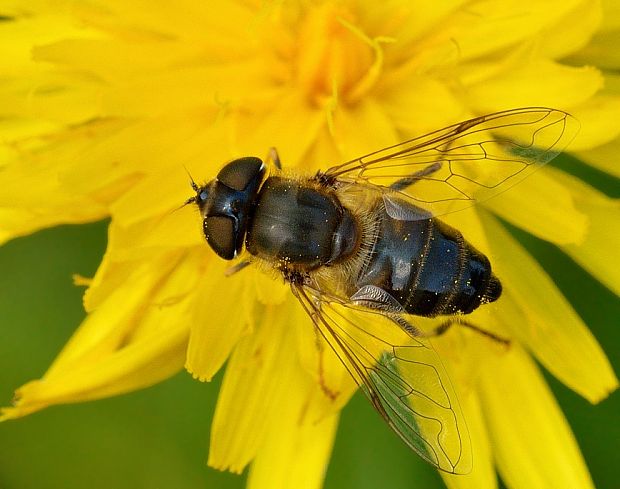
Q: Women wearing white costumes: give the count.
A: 0